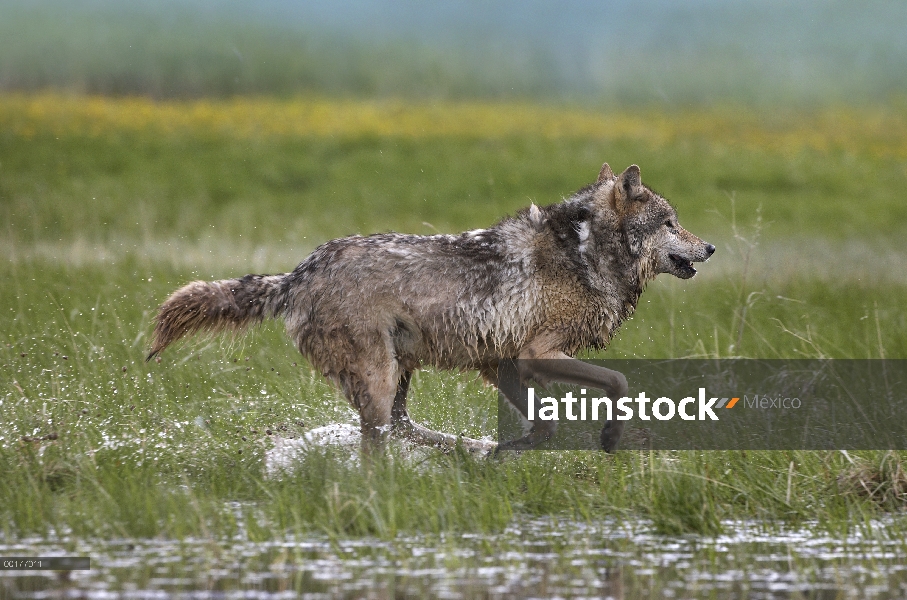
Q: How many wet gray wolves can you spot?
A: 1